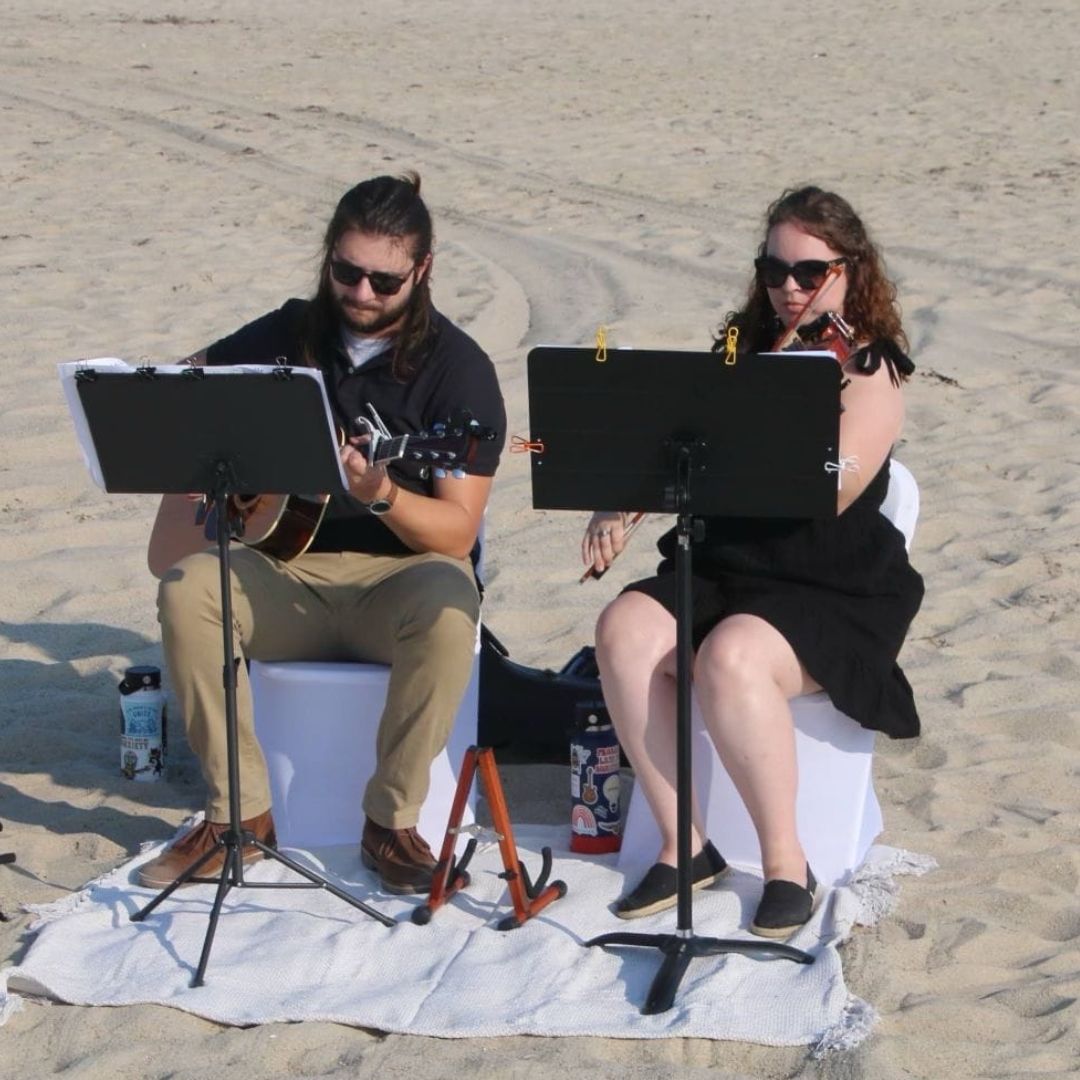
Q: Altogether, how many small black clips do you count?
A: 4